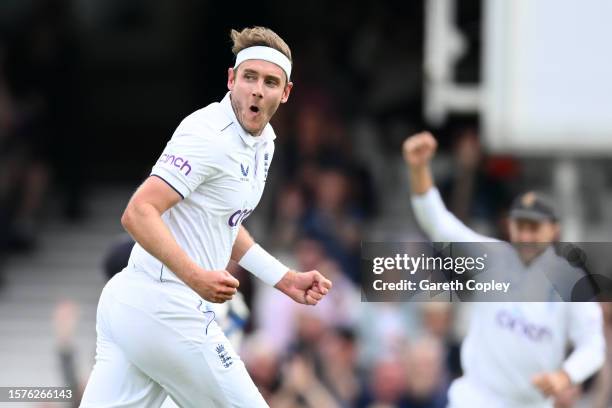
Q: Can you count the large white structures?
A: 1